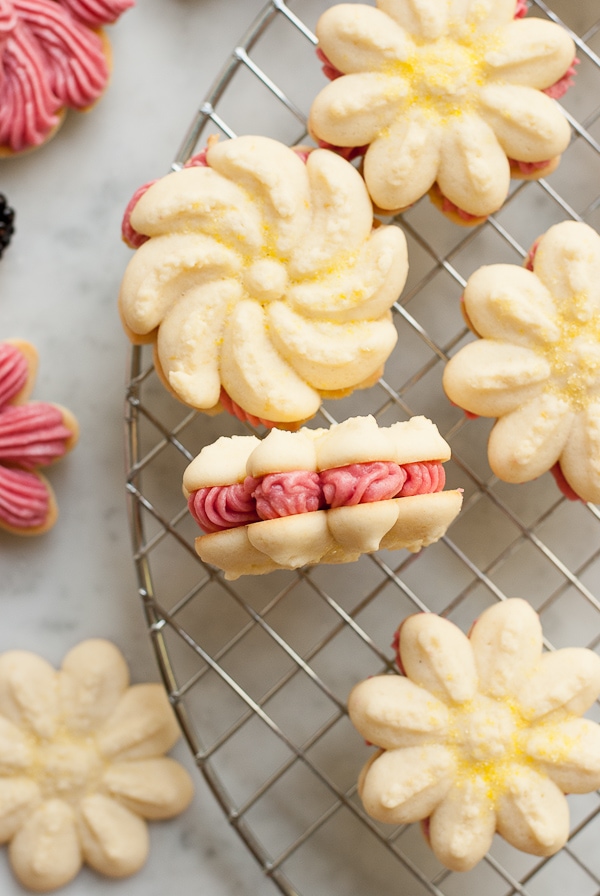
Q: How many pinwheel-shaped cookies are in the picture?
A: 1